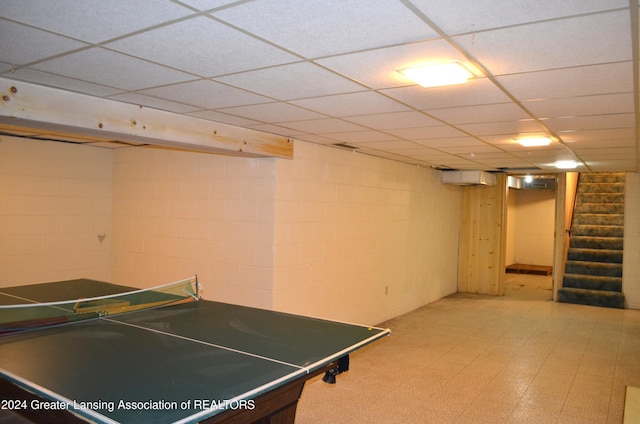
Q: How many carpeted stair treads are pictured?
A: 11